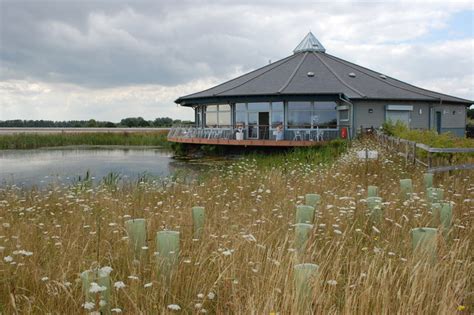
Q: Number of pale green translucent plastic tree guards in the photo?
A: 15